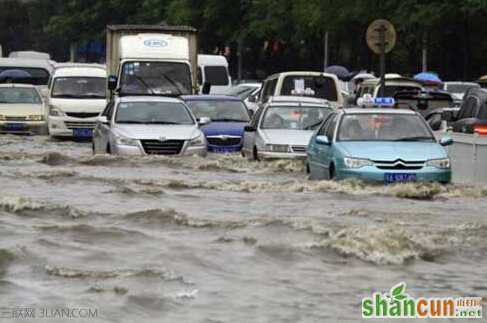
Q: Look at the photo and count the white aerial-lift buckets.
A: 0